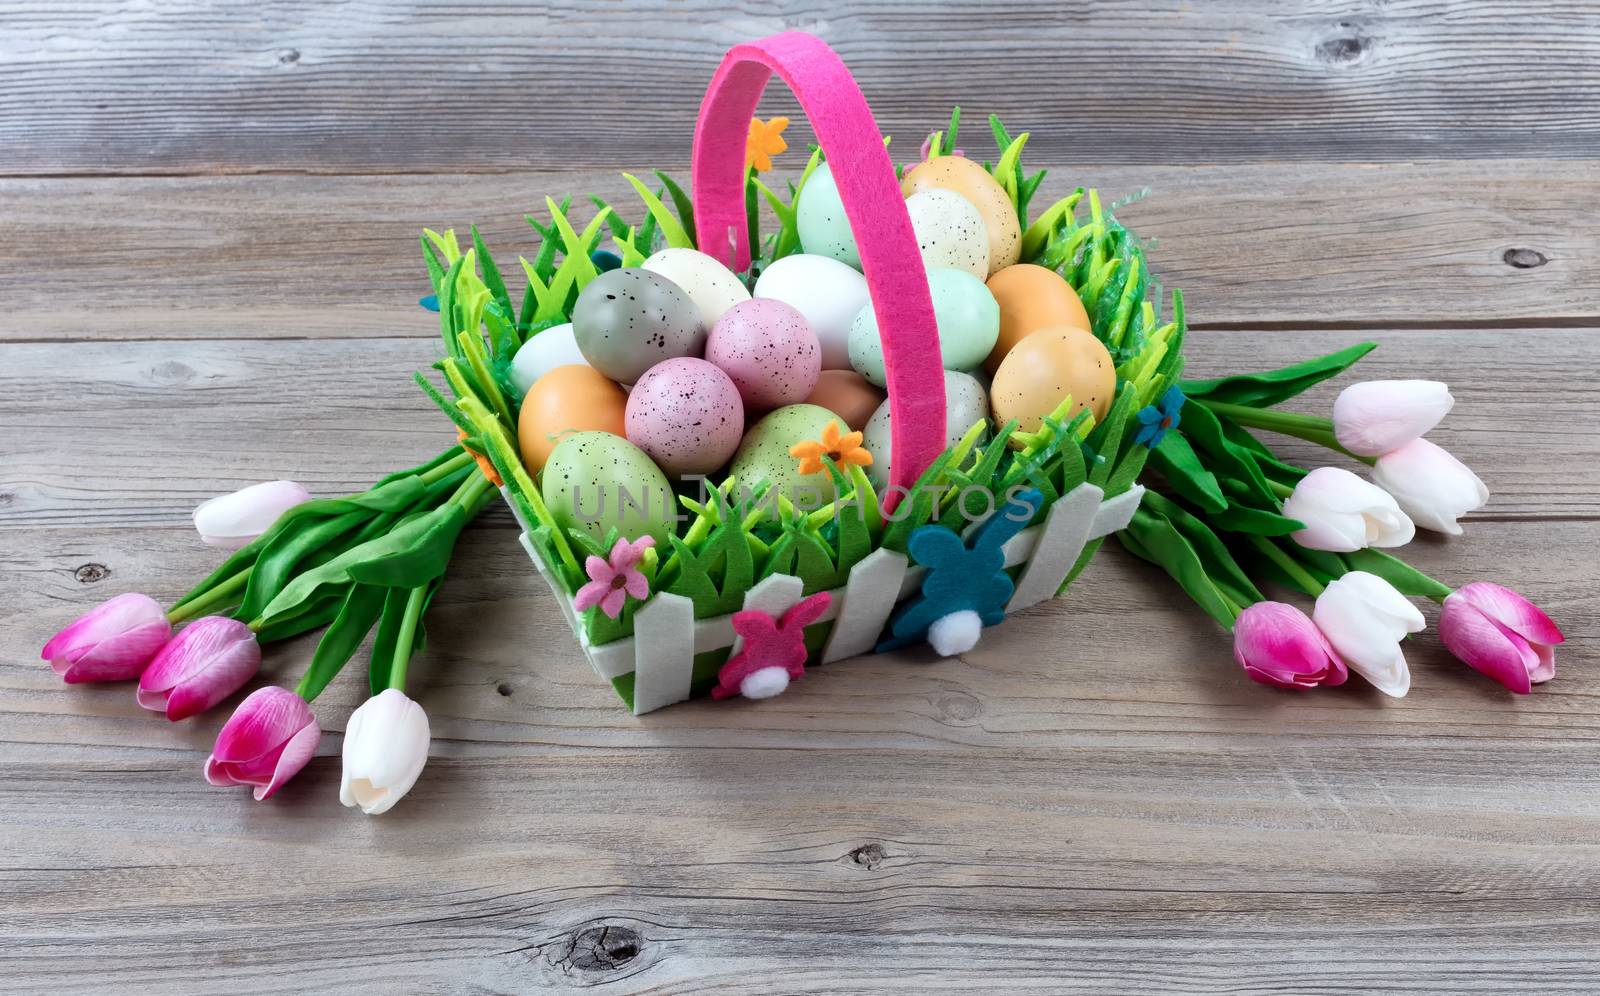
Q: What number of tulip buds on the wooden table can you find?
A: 11